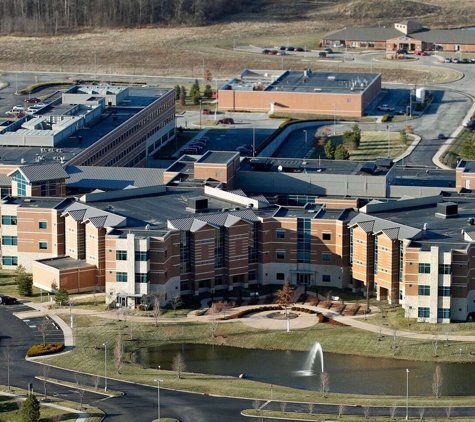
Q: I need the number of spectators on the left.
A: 0